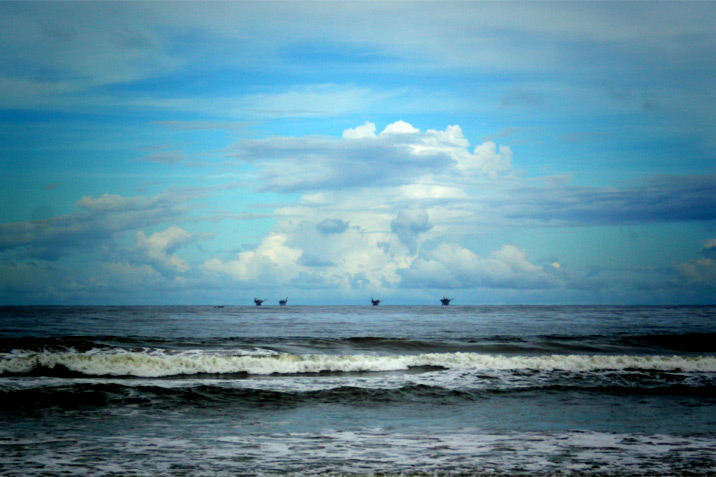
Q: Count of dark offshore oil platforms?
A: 4